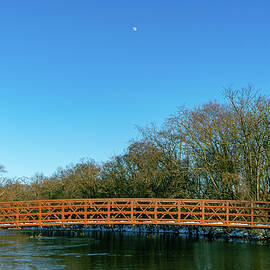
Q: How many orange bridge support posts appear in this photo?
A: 11